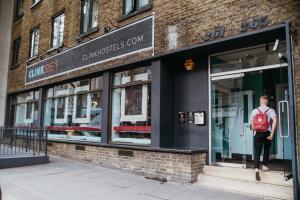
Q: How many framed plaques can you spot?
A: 3